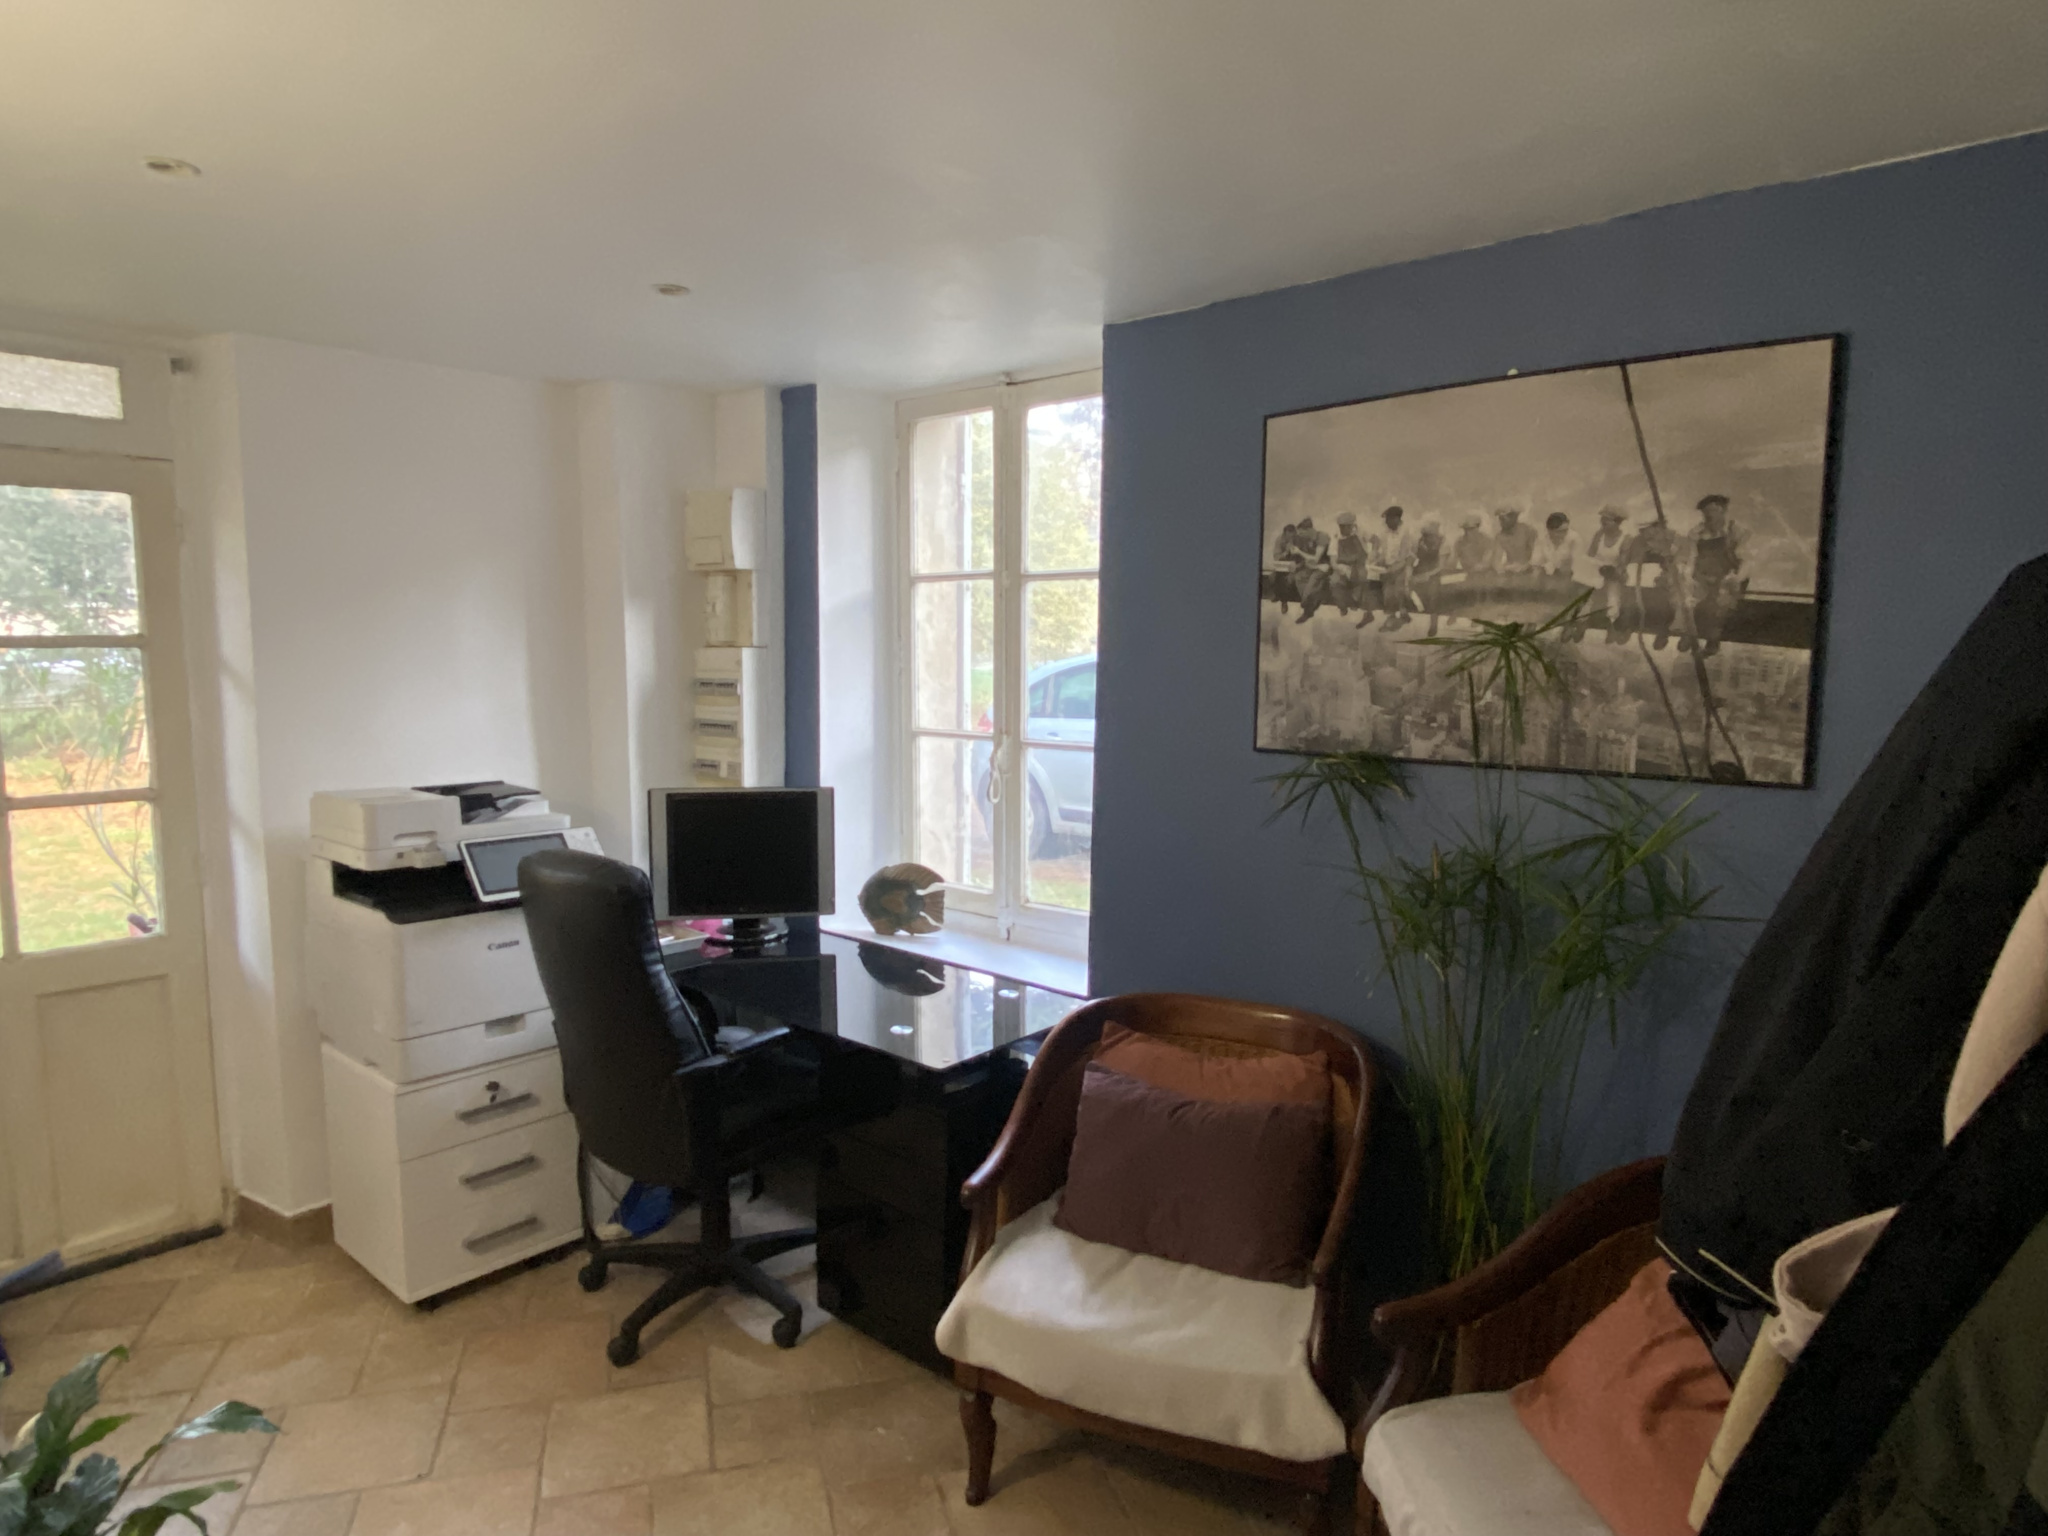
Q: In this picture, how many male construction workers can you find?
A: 11